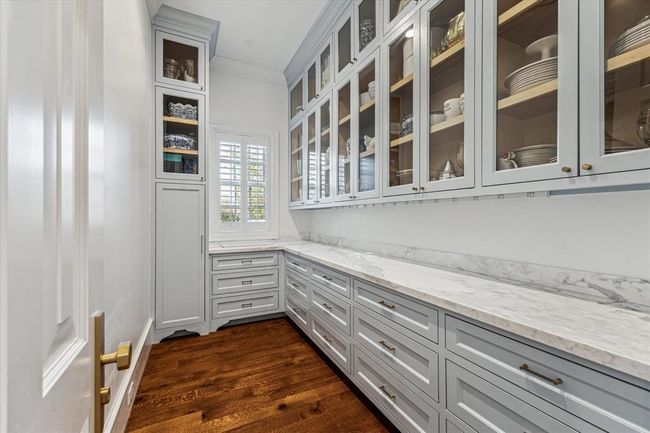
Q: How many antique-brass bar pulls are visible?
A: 14